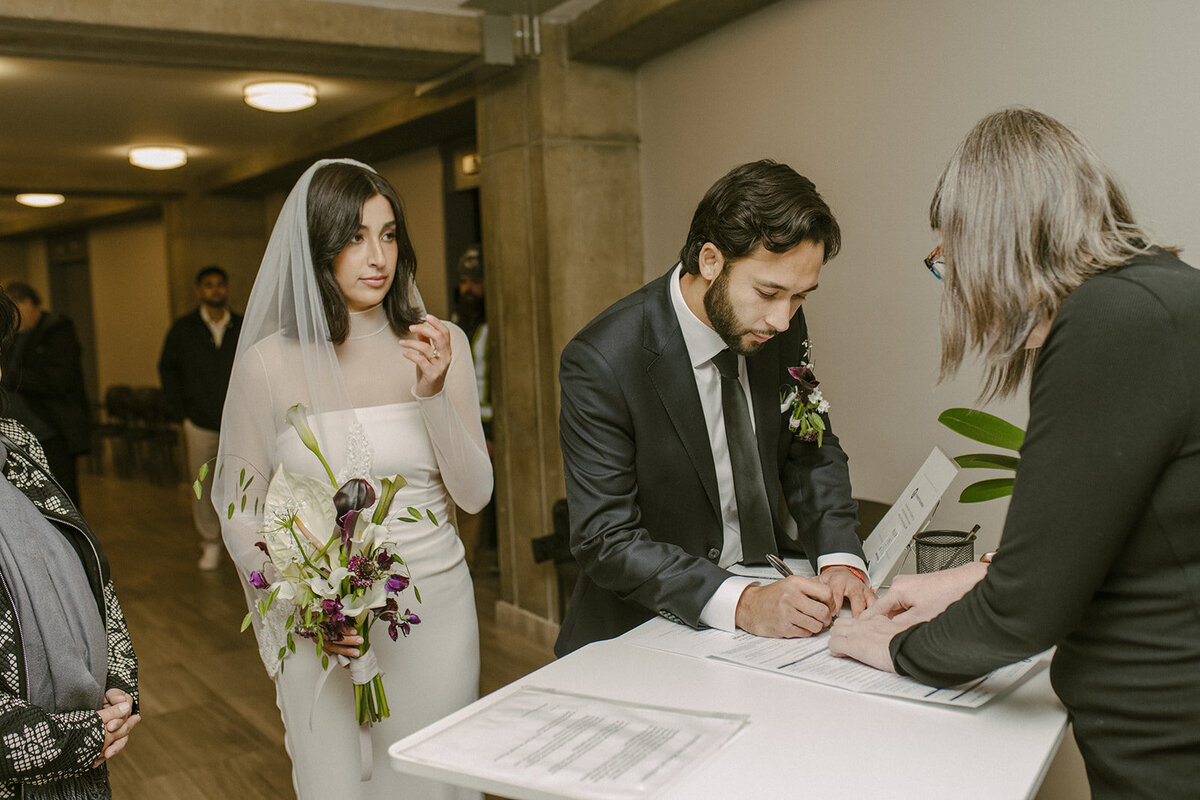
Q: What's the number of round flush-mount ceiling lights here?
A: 3